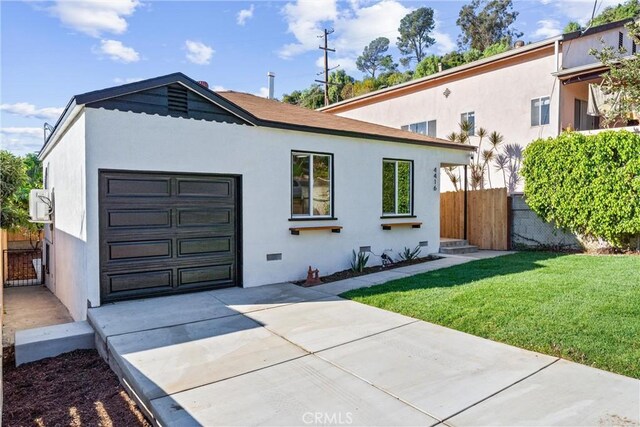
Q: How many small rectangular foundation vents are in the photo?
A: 3